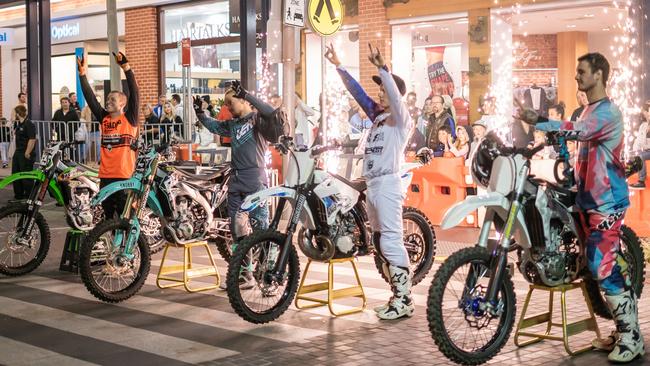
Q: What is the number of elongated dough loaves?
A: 0